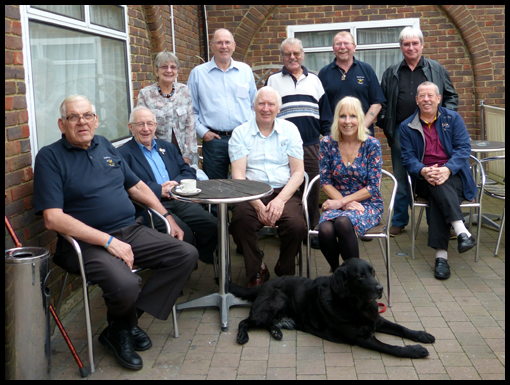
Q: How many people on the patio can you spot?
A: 10